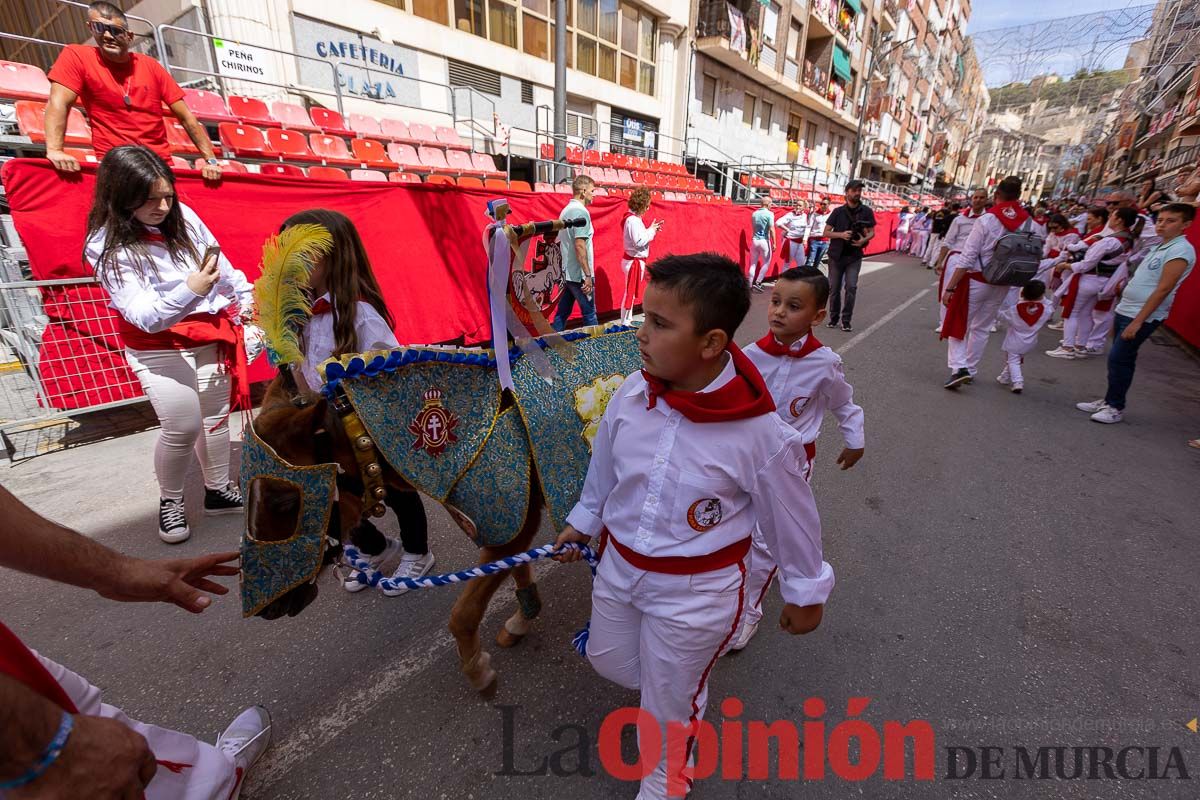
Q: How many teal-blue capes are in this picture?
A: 1